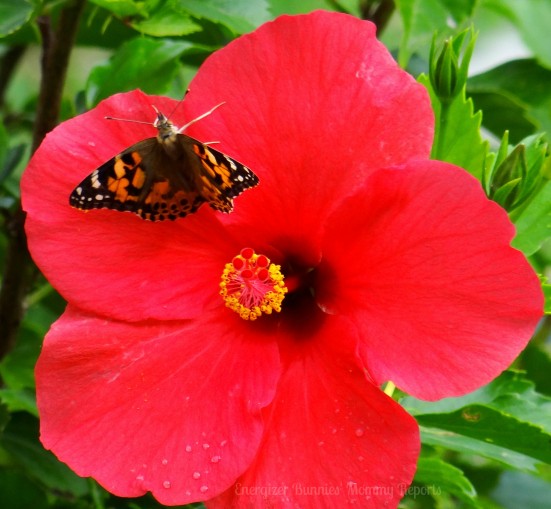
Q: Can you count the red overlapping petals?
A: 5